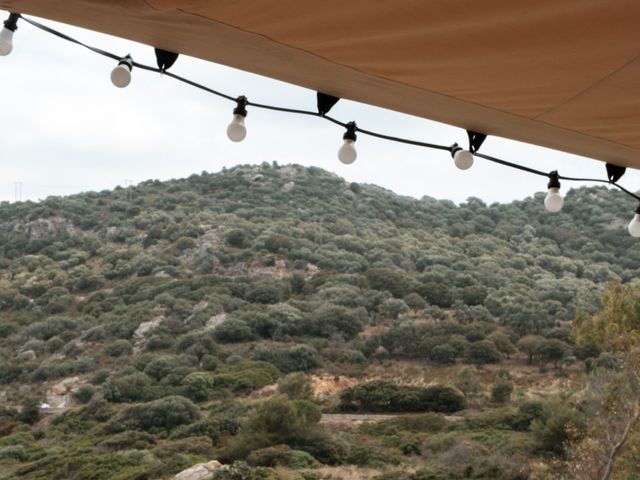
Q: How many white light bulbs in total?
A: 7